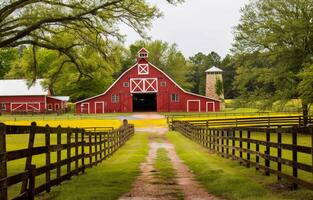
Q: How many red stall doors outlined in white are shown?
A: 4